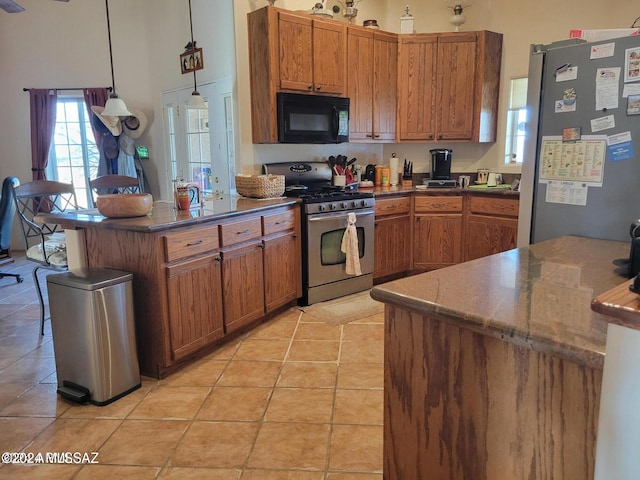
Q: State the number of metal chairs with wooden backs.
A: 2